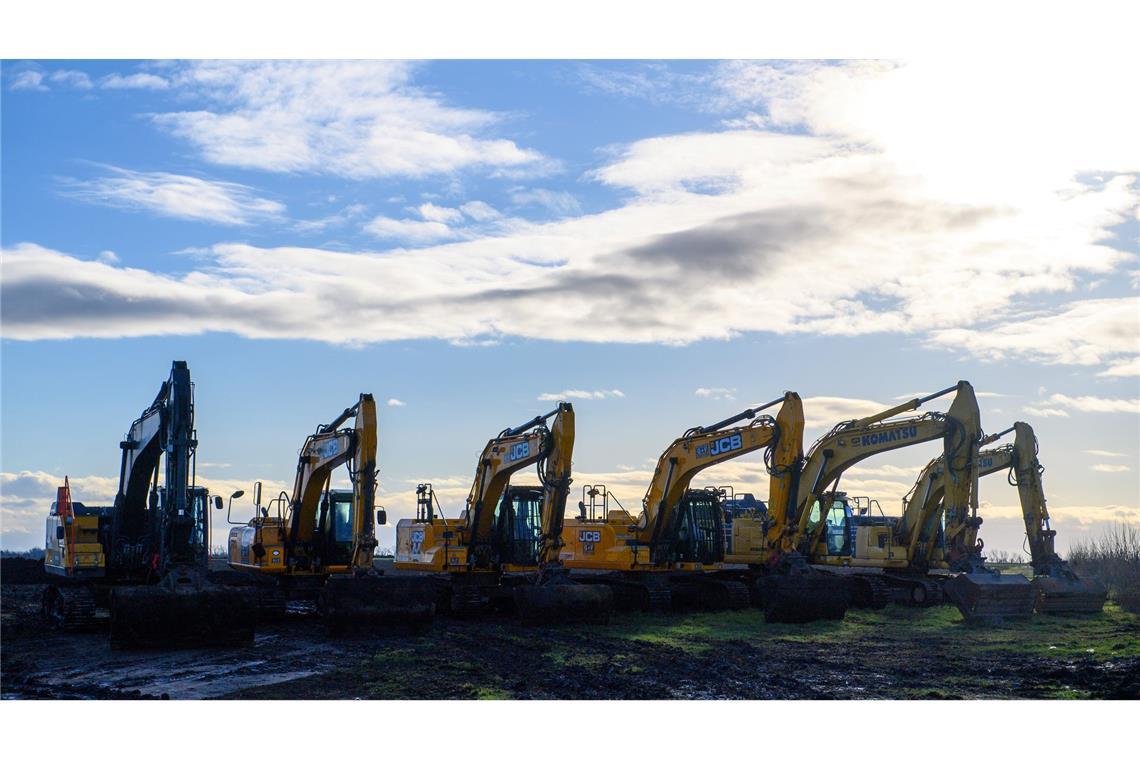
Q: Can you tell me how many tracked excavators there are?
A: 6